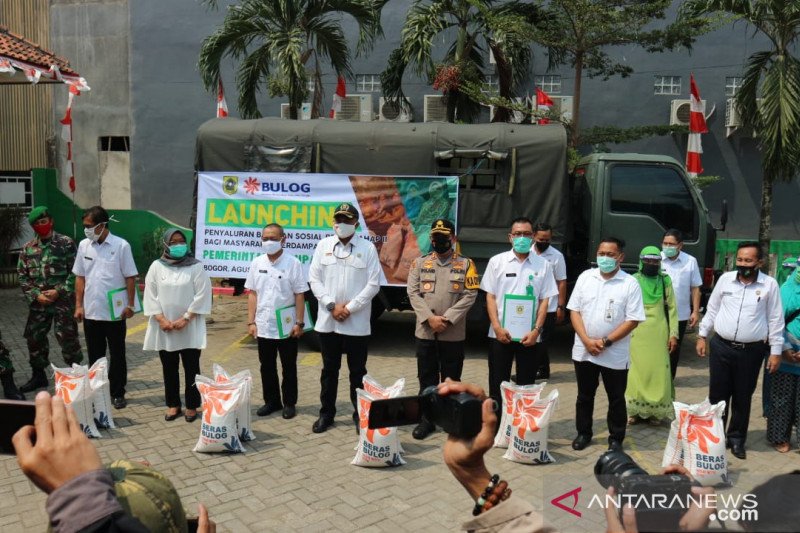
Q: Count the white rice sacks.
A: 10